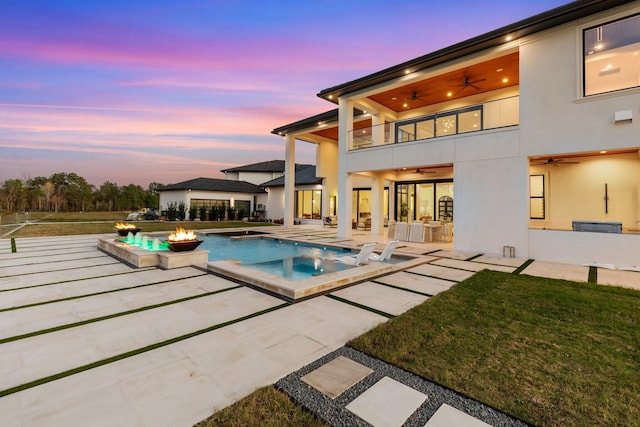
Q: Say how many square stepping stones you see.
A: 3